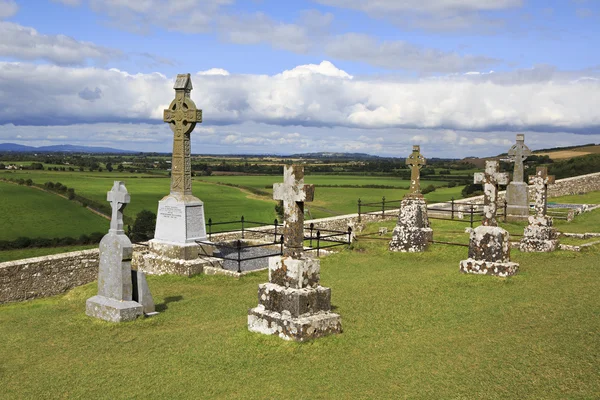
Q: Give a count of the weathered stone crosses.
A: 7